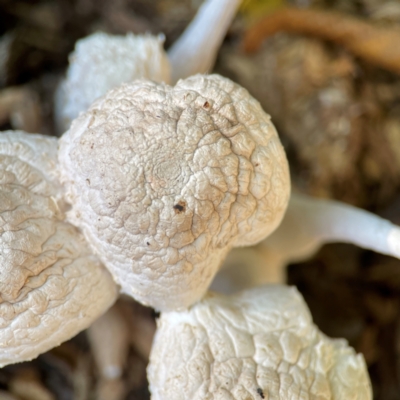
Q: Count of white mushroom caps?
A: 4